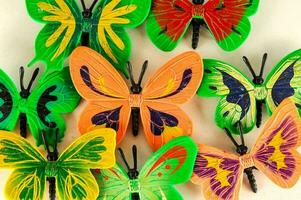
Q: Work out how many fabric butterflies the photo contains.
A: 8